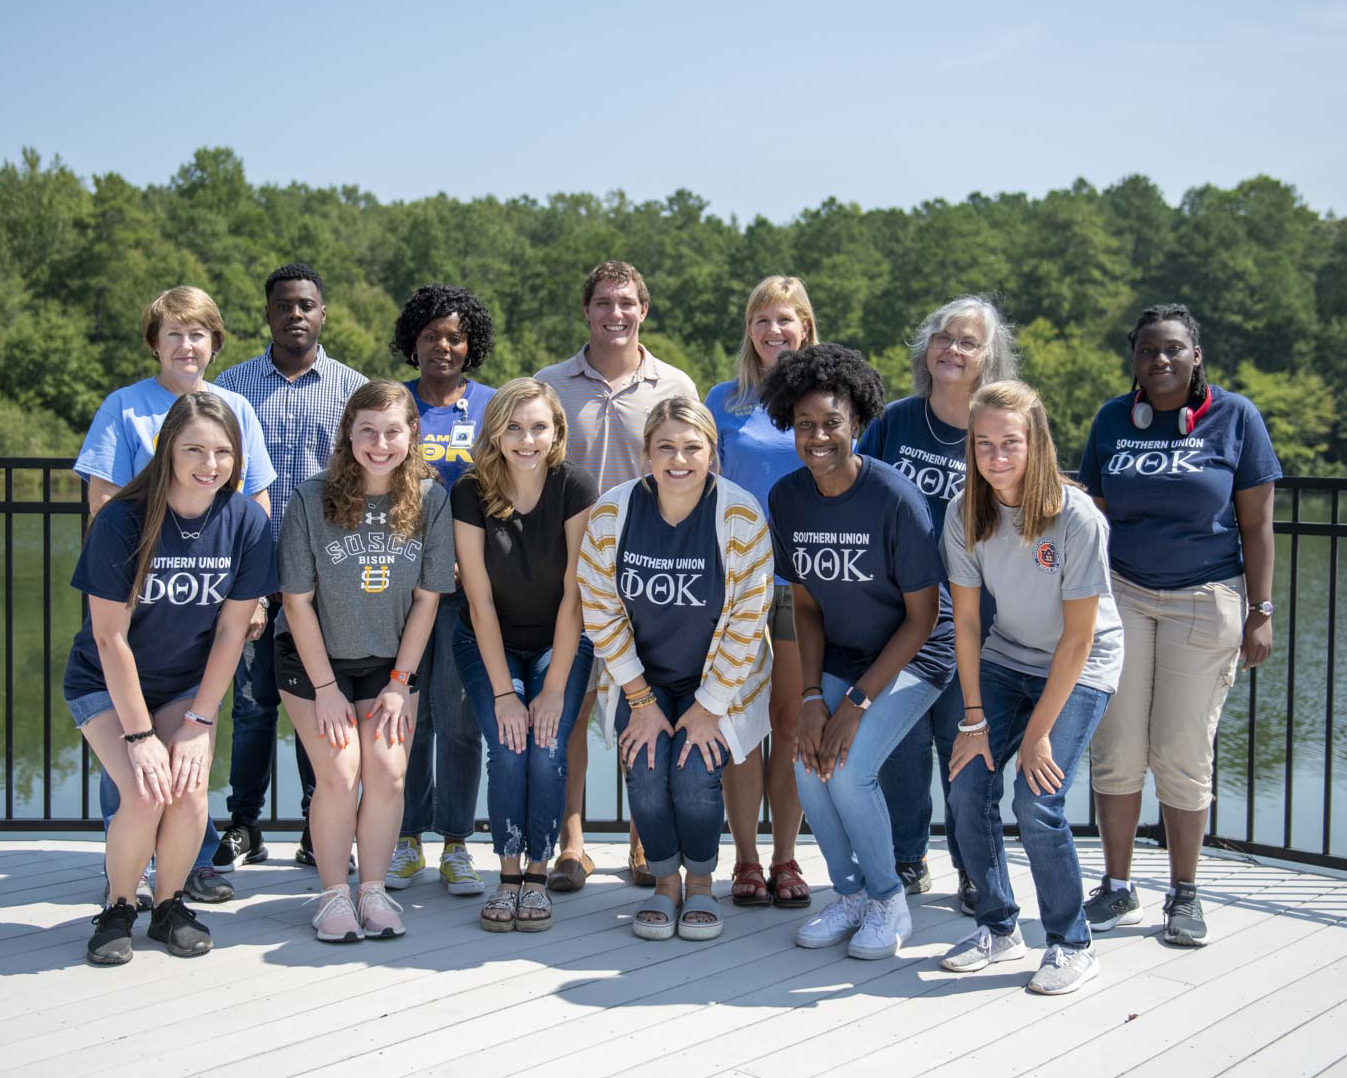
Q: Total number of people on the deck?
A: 13